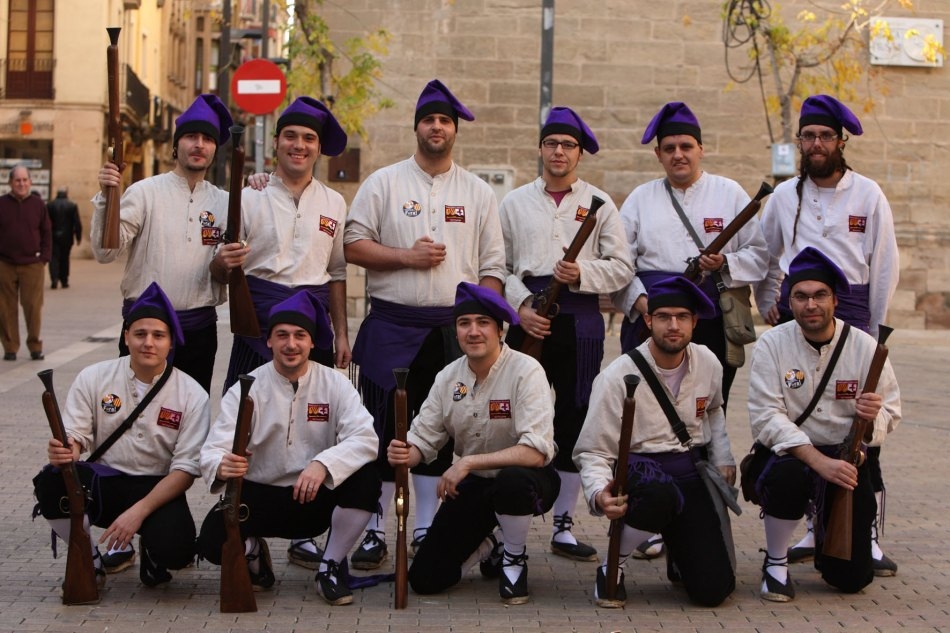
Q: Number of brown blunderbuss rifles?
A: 9